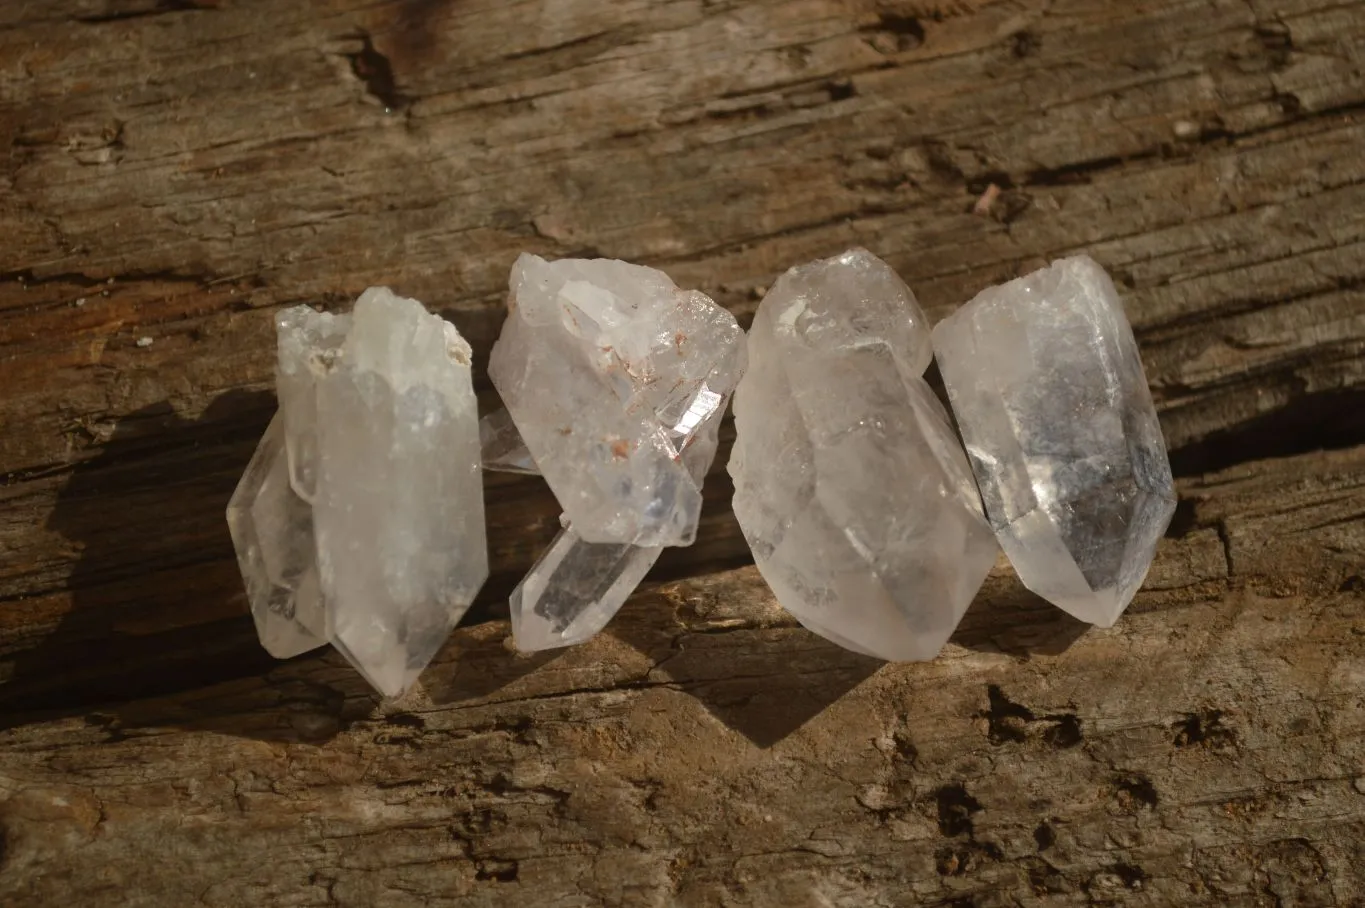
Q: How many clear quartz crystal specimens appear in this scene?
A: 4